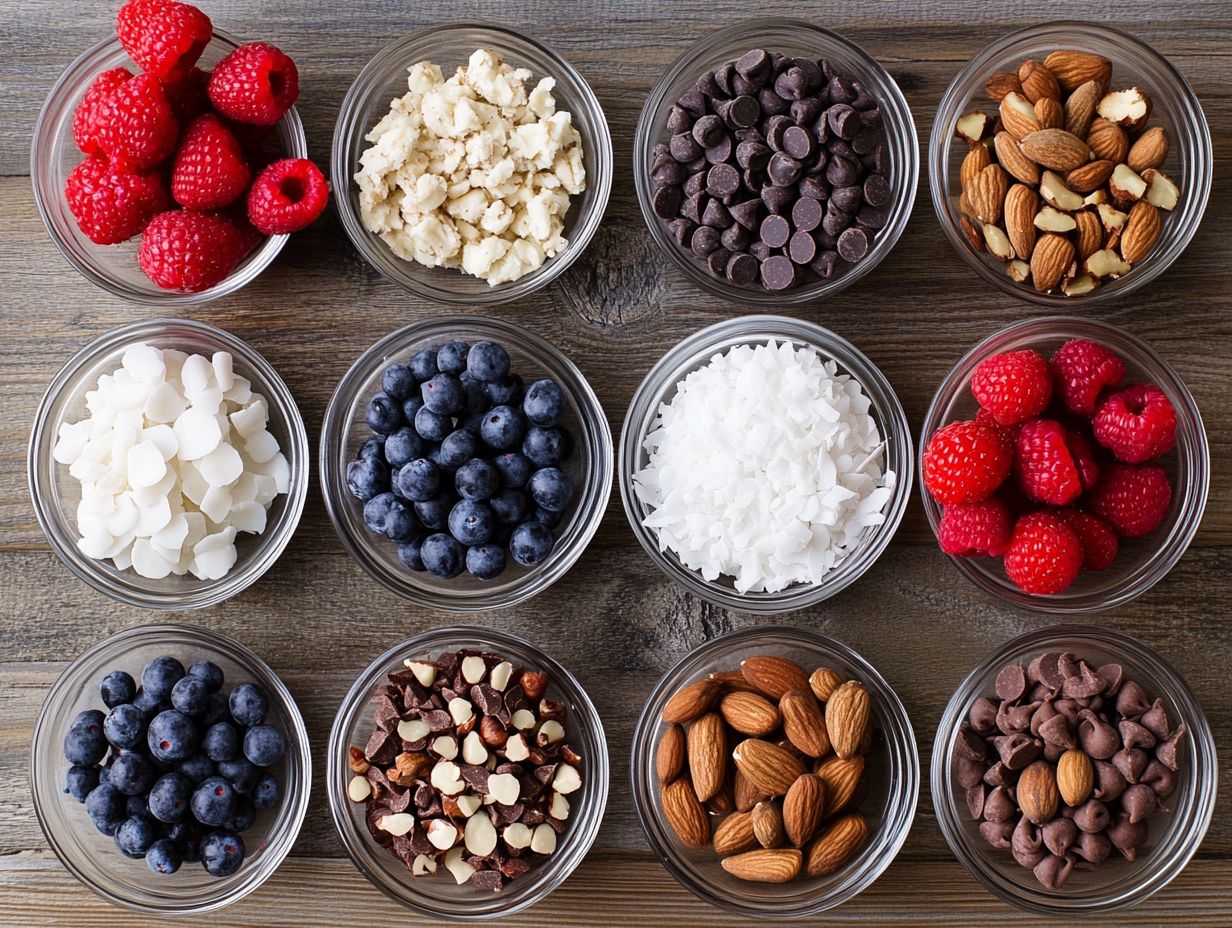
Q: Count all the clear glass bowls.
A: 12